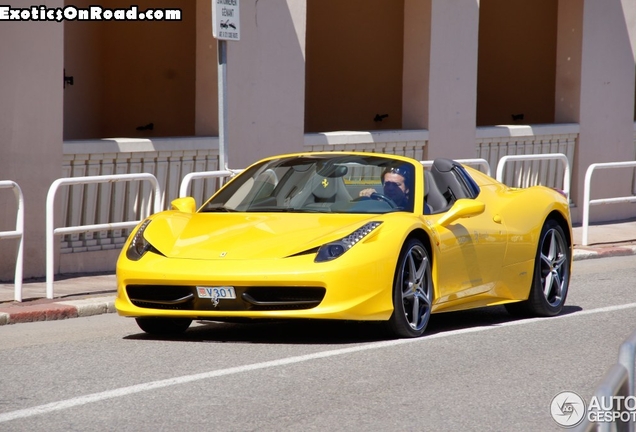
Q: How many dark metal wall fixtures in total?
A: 4